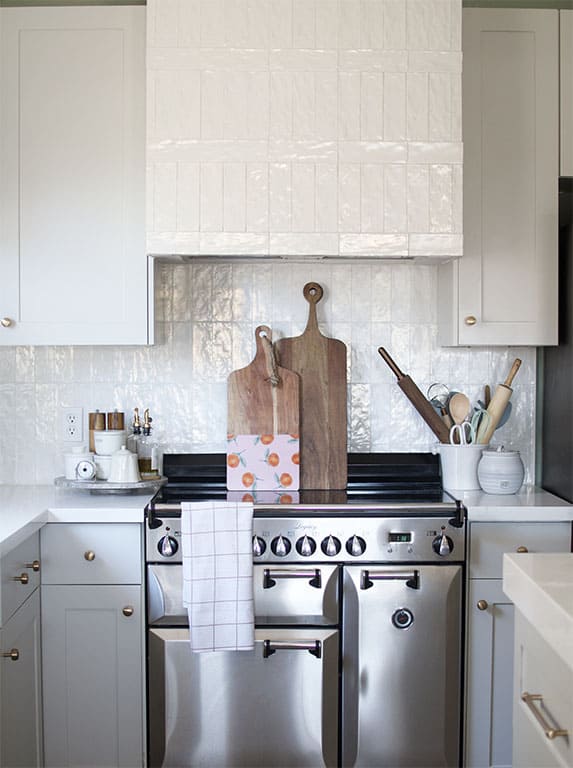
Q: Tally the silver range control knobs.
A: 7